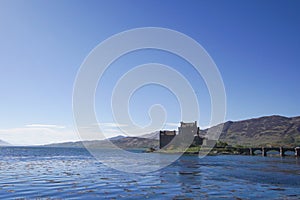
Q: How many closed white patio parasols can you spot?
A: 0